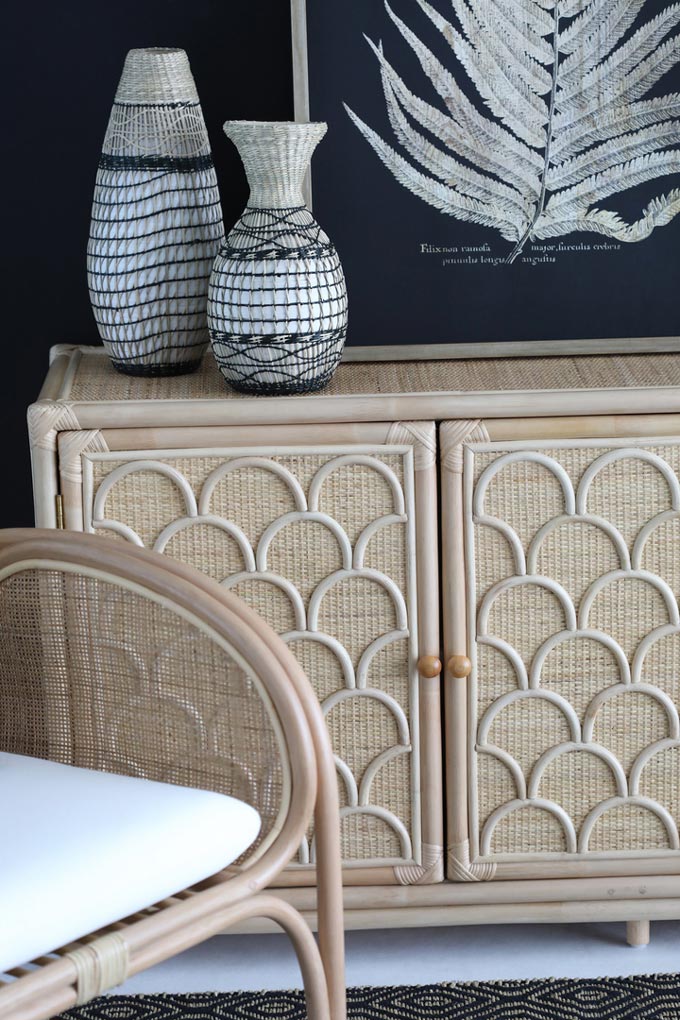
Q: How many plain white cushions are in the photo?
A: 1